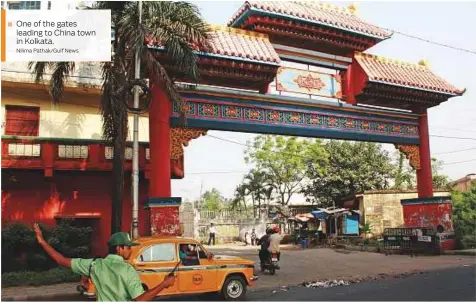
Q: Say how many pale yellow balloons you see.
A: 0